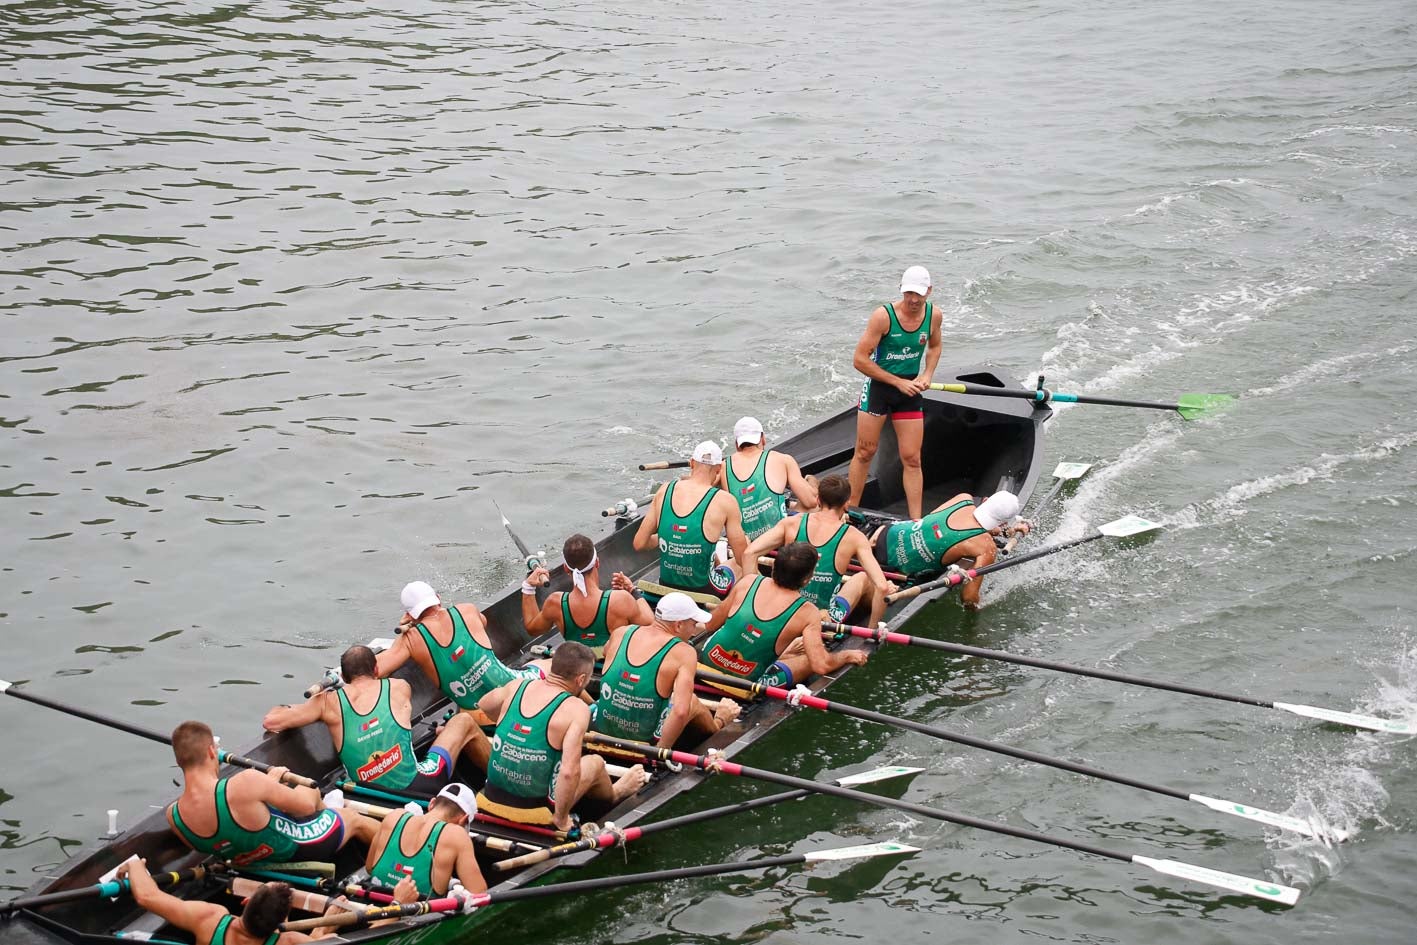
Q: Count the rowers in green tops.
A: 14